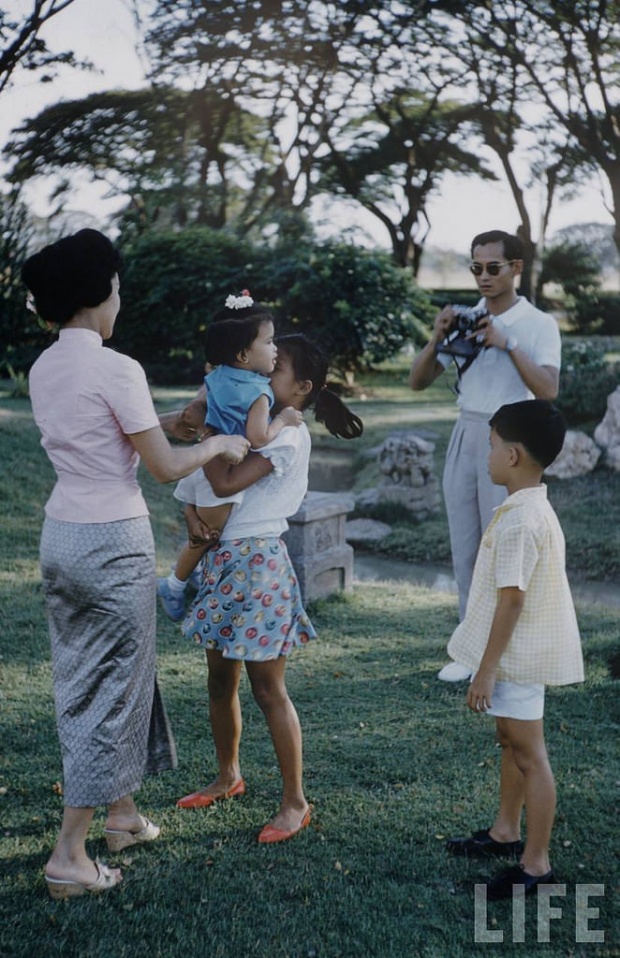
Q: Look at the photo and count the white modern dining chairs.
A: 0